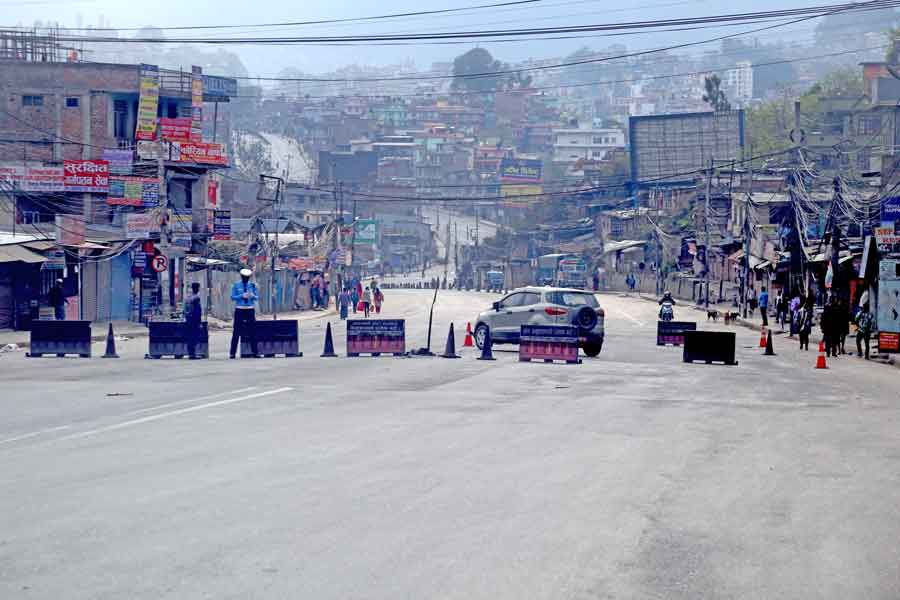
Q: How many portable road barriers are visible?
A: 7